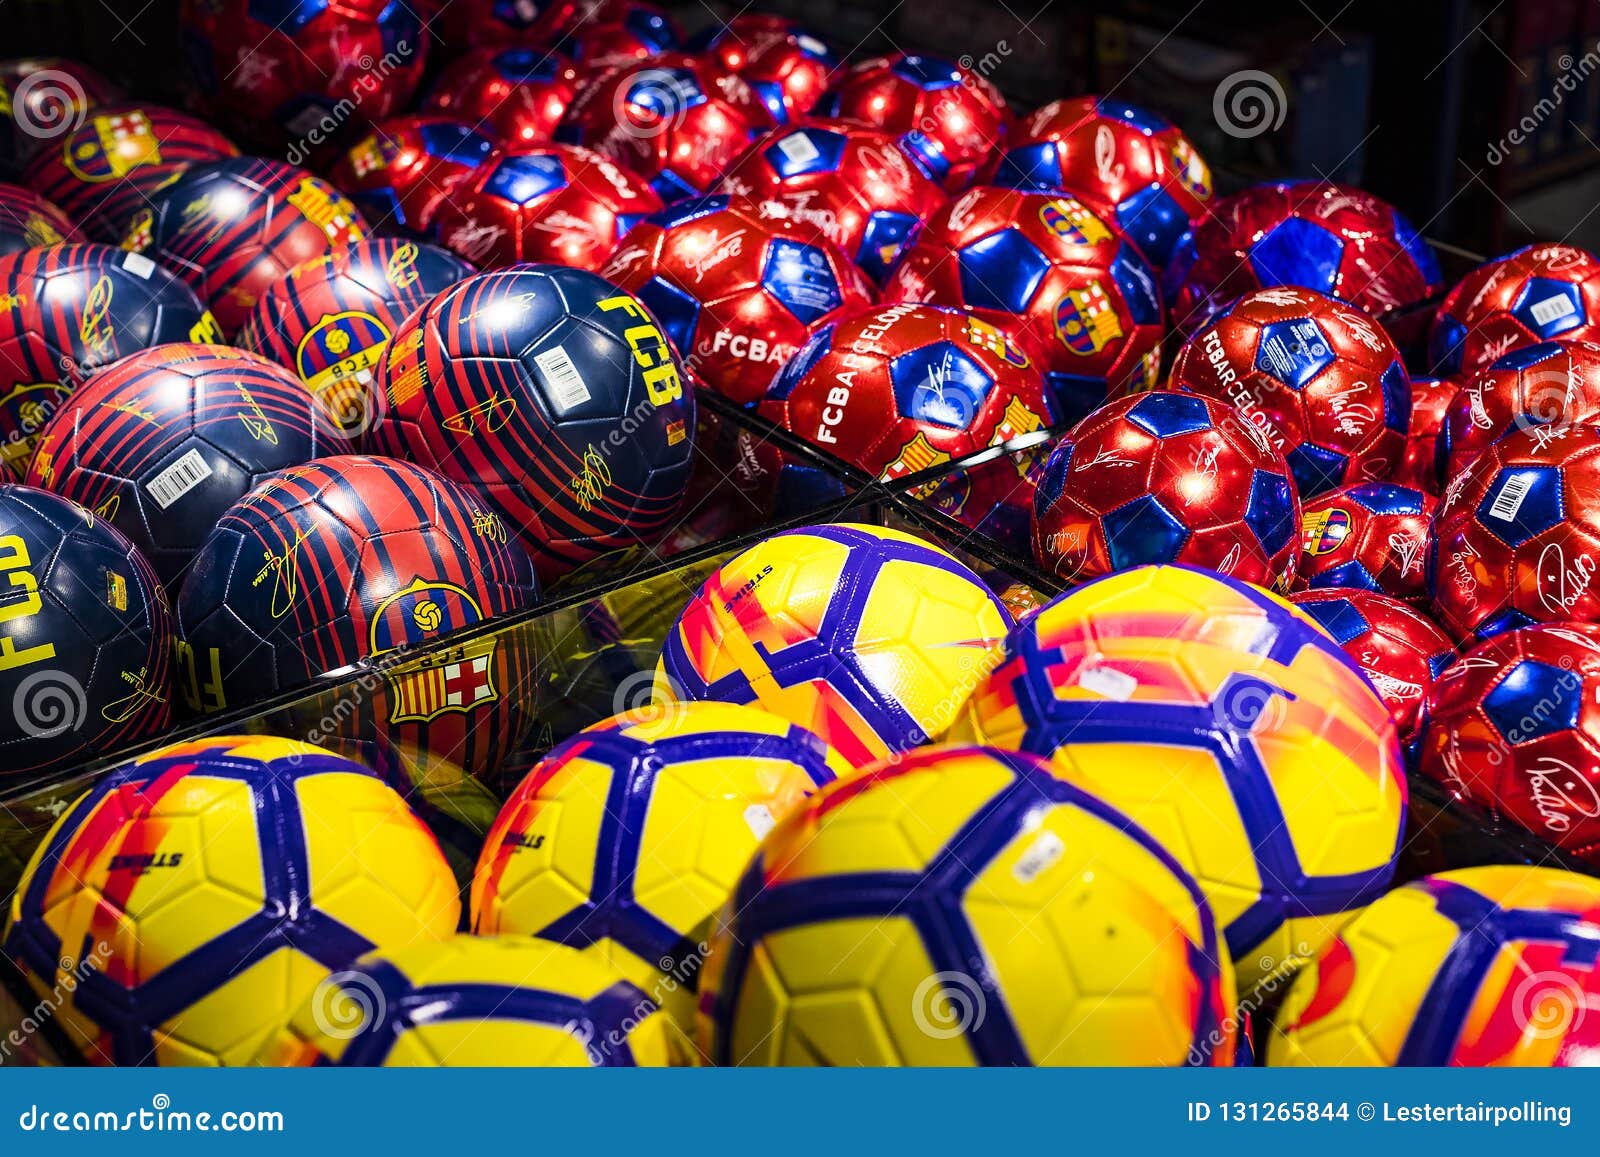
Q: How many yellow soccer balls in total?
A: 7